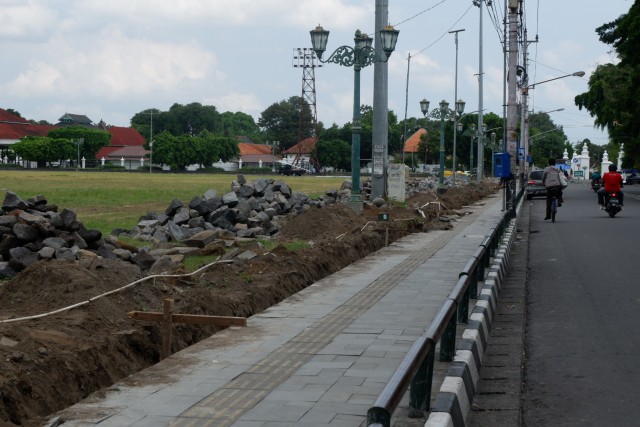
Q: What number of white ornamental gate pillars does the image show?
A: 5